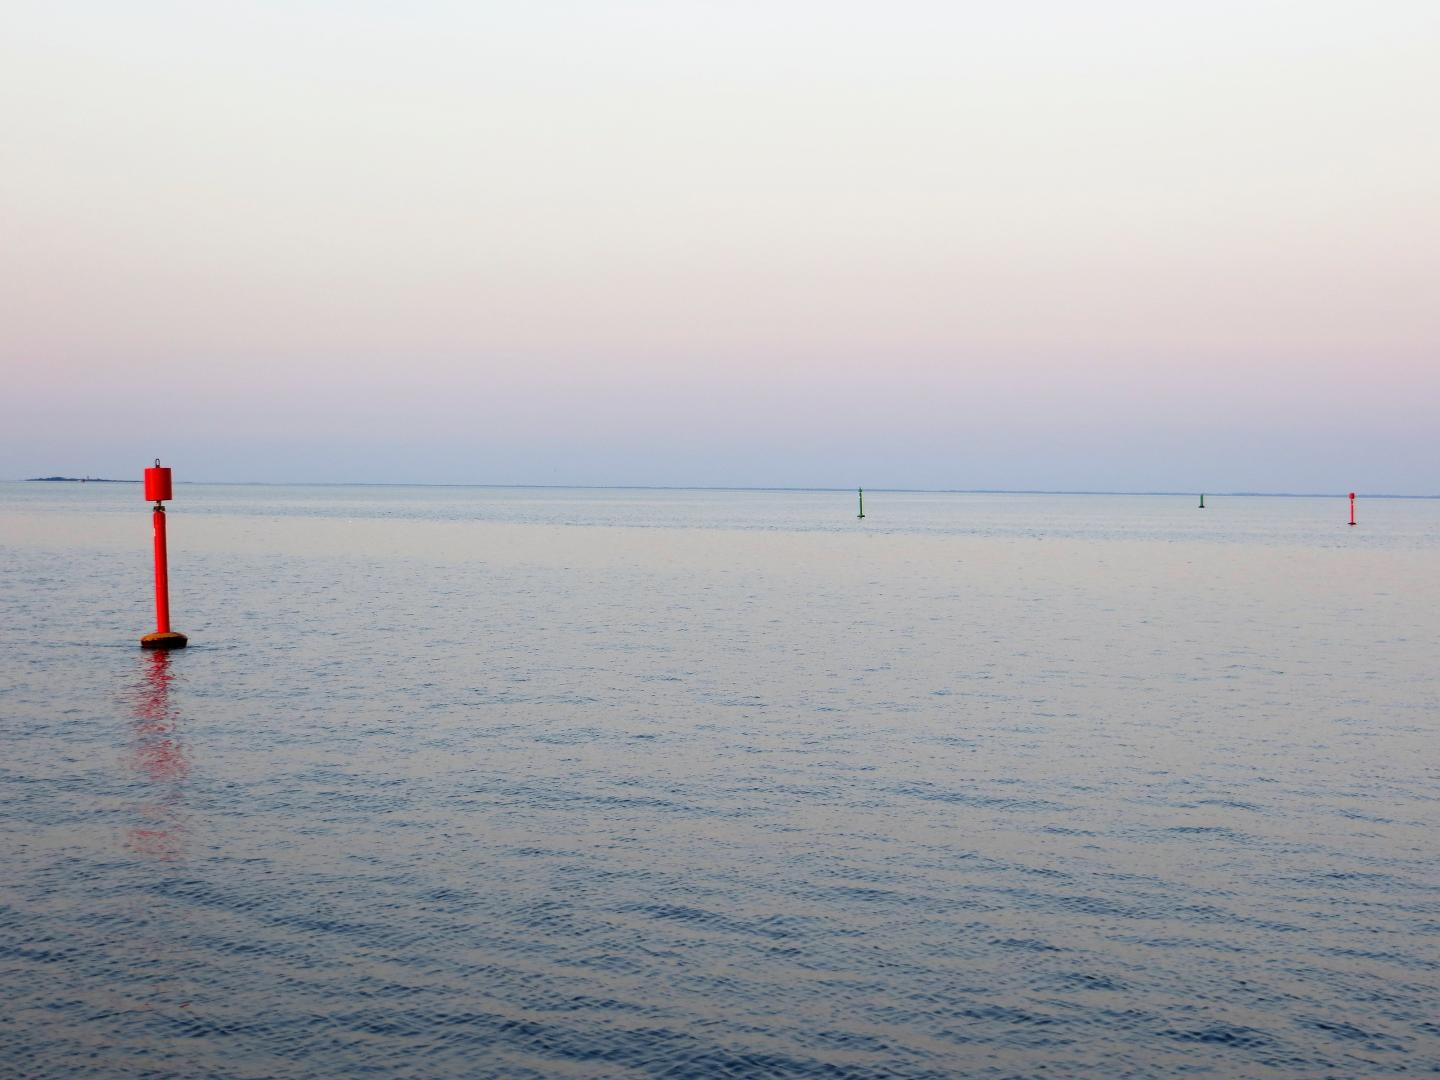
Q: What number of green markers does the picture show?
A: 2